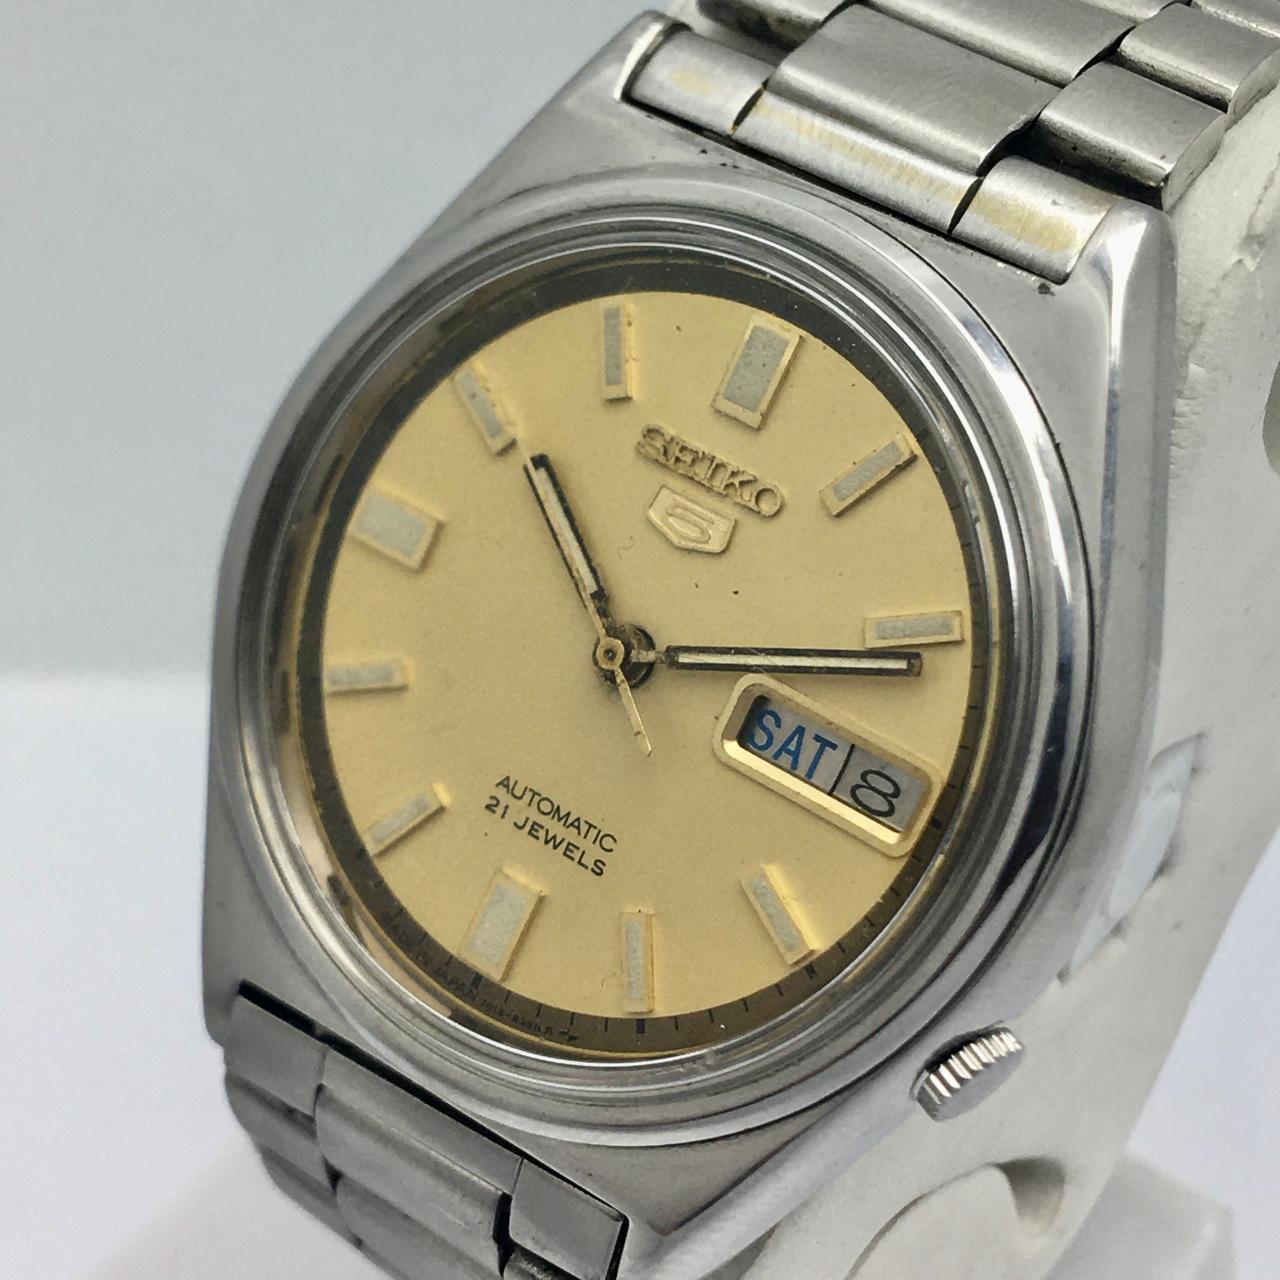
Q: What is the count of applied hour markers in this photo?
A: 11